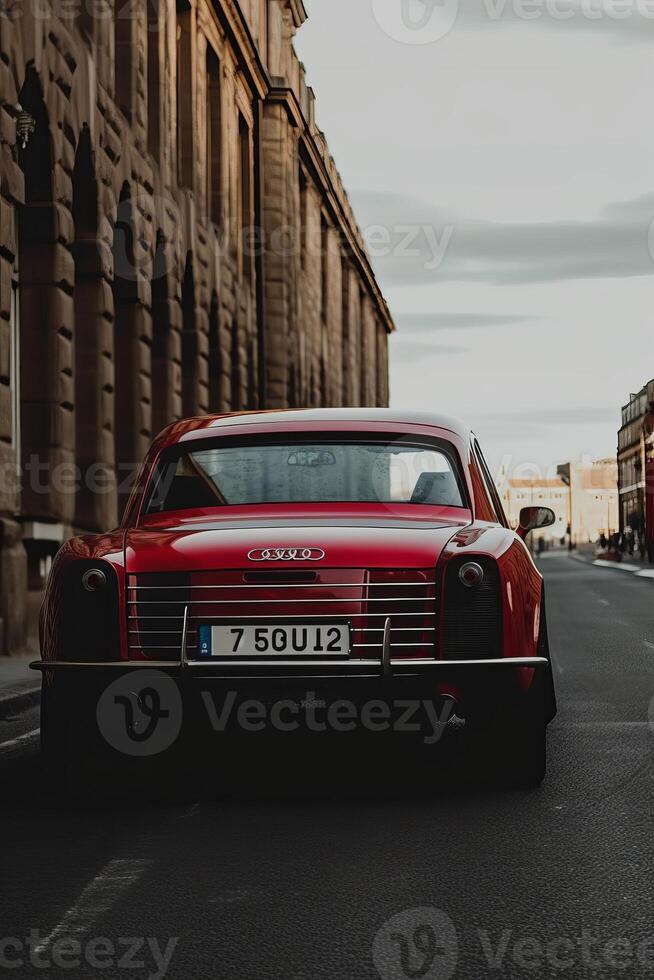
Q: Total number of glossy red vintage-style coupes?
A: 1